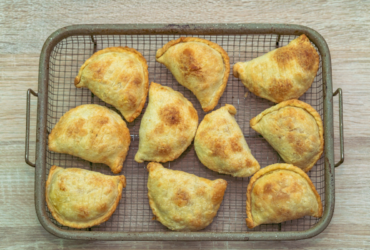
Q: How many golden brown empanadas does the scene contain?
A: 10